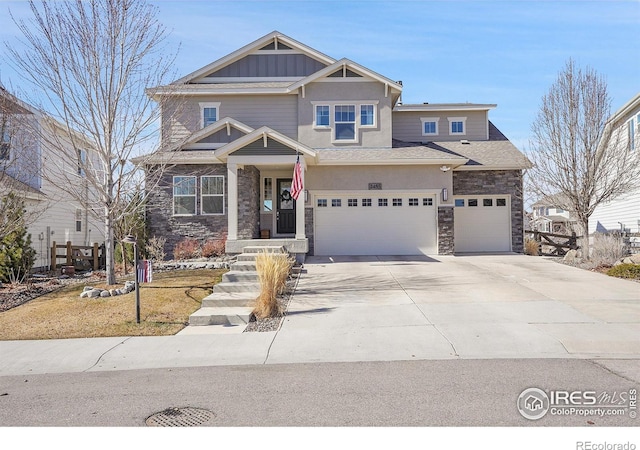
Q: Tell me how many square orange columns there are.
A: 0